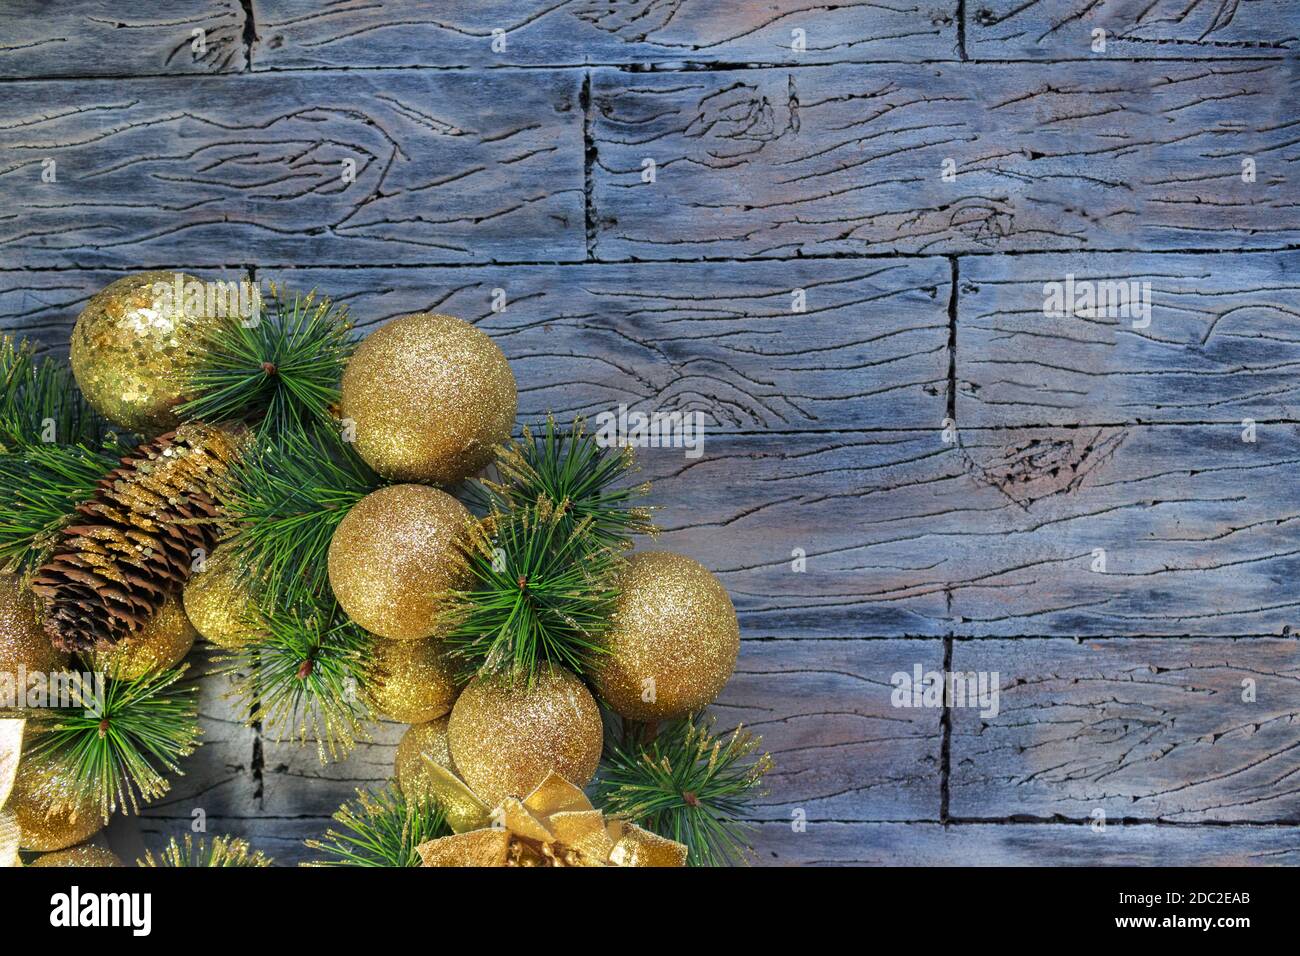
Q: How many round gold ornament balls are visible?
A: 12